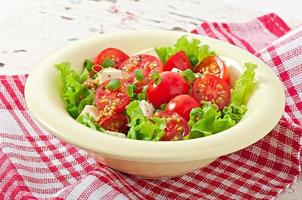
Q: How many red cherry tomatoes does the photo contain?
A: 10